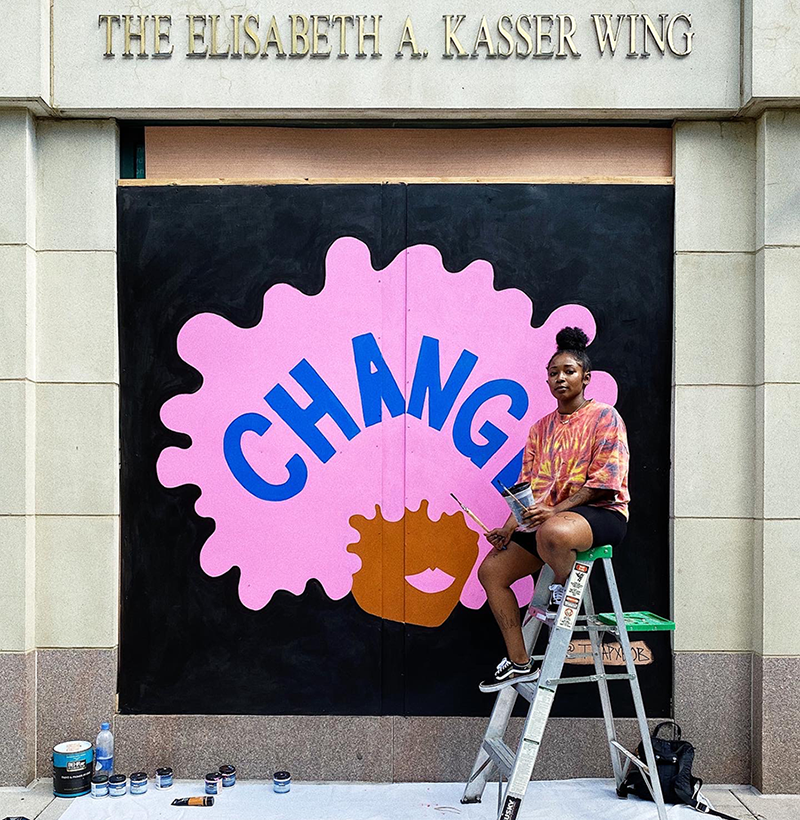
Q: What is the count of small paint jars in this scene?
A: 7